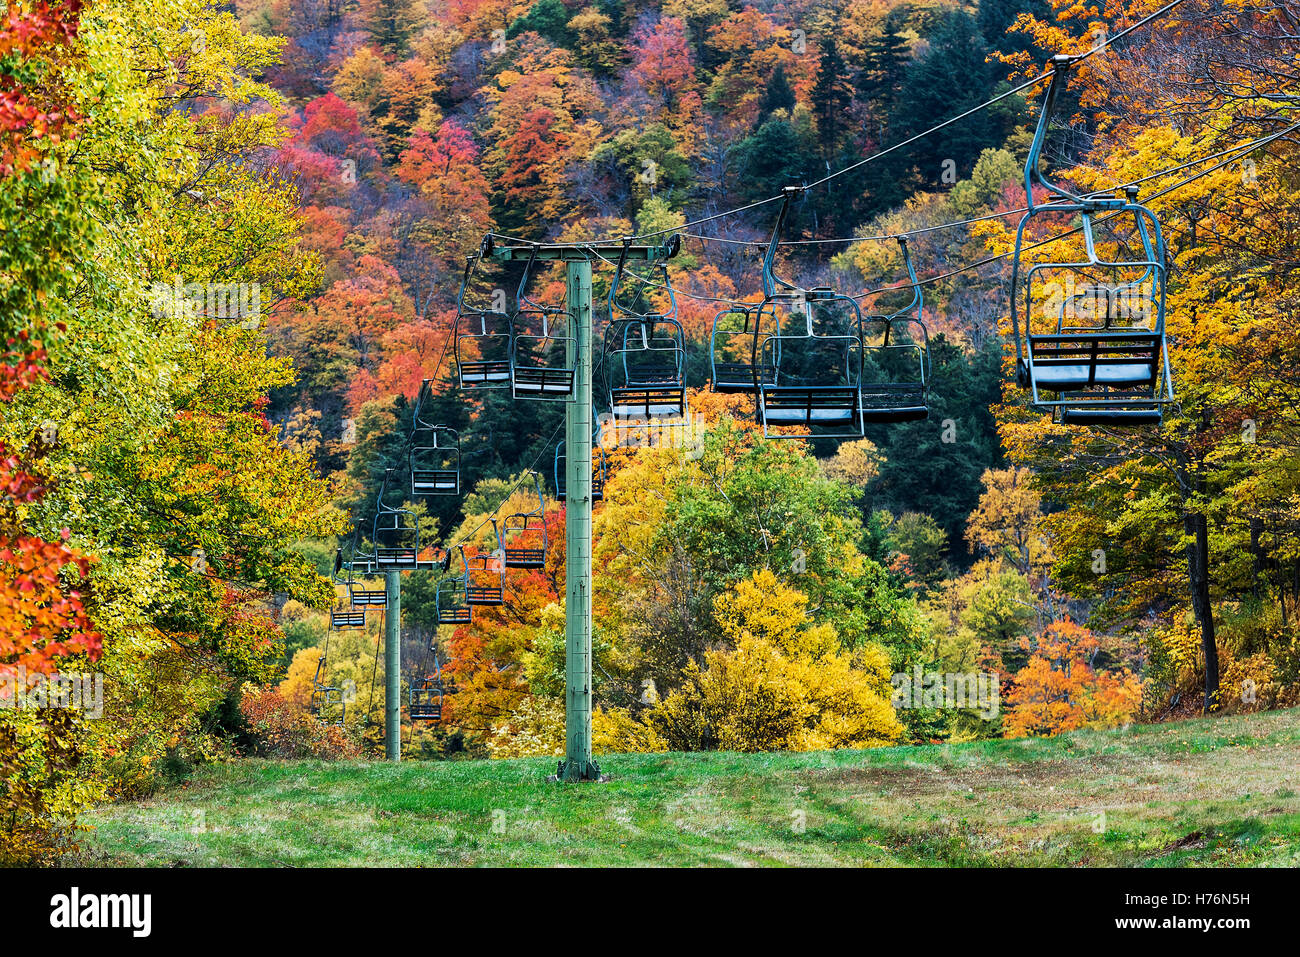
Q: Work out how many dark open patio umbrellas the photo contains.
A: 0